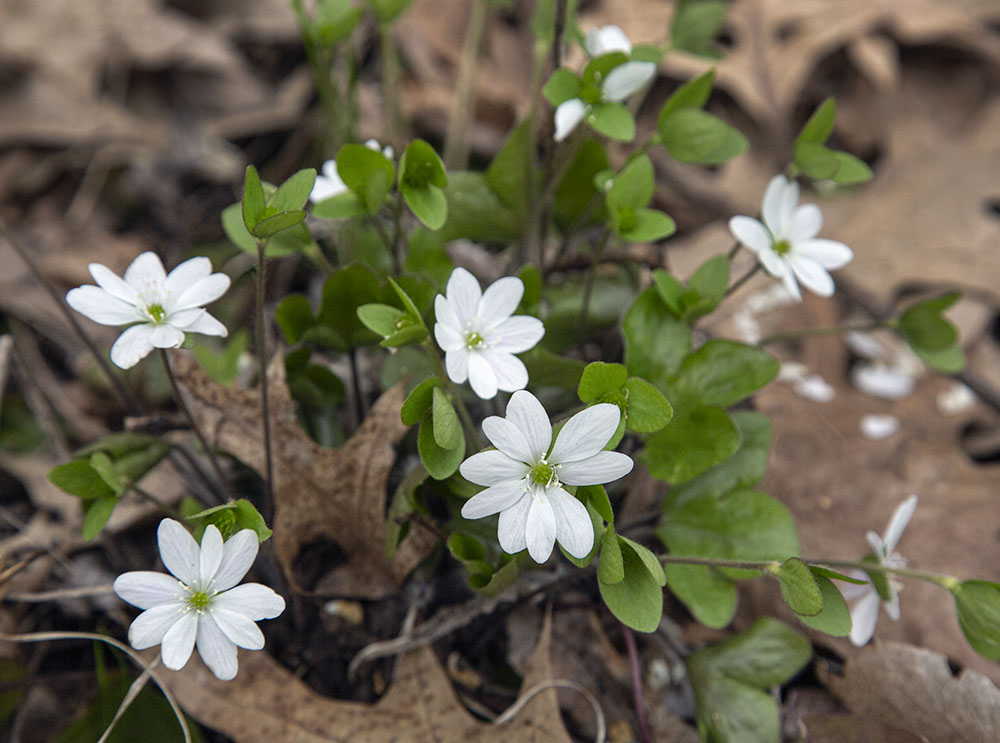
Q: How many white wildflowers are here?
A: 8